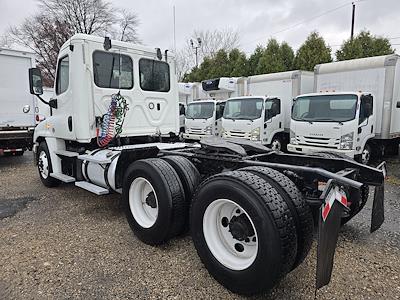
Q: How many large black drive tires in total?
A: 4